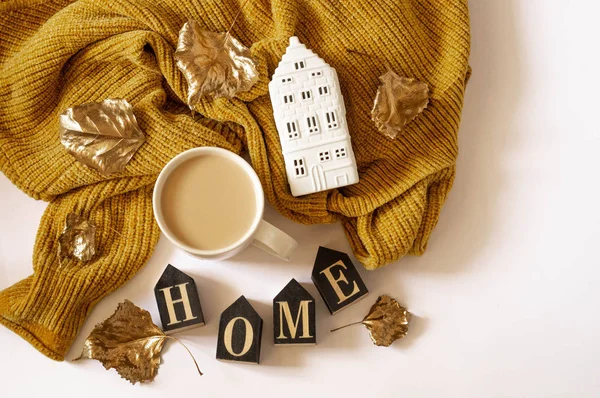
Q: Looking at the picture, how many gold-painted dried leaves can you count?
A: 6